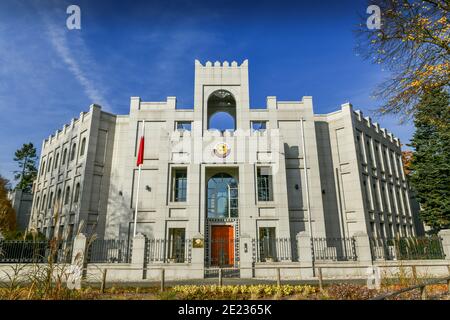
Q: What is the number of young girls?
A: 0